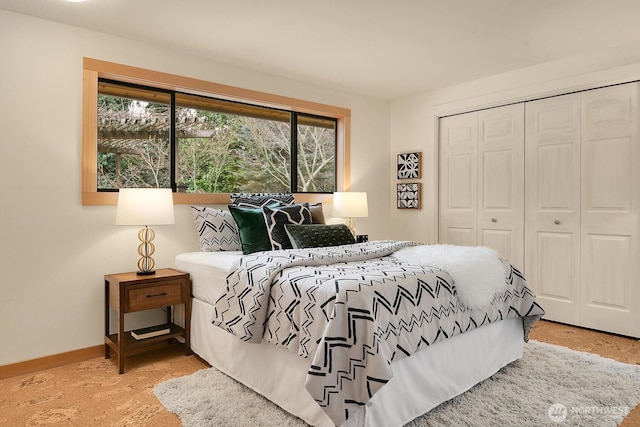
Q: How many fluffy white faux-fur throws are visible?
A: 1